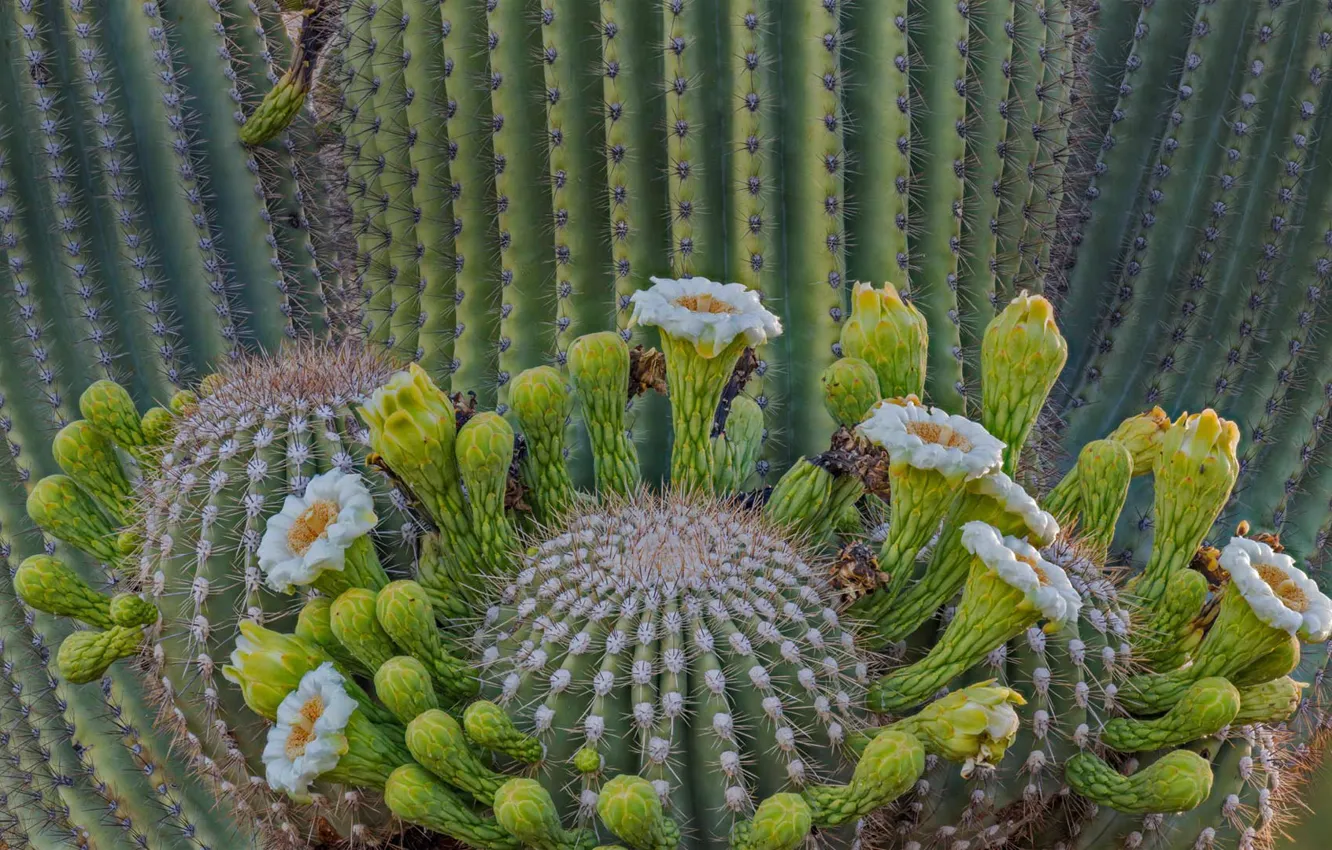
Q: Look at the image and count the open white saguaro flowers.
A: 7